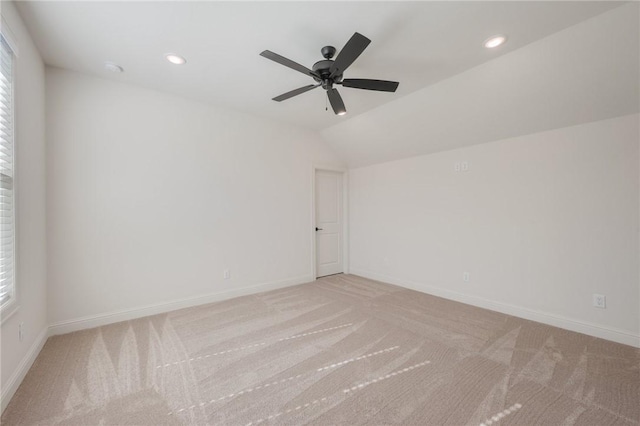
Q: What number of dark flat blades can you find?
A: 5